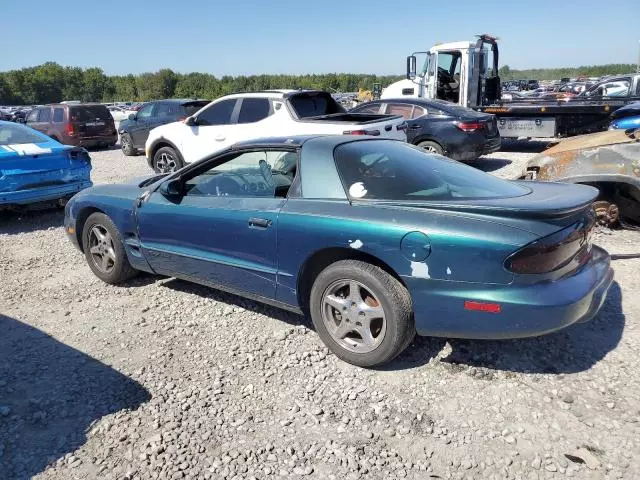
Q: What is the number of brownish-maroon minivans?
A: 1